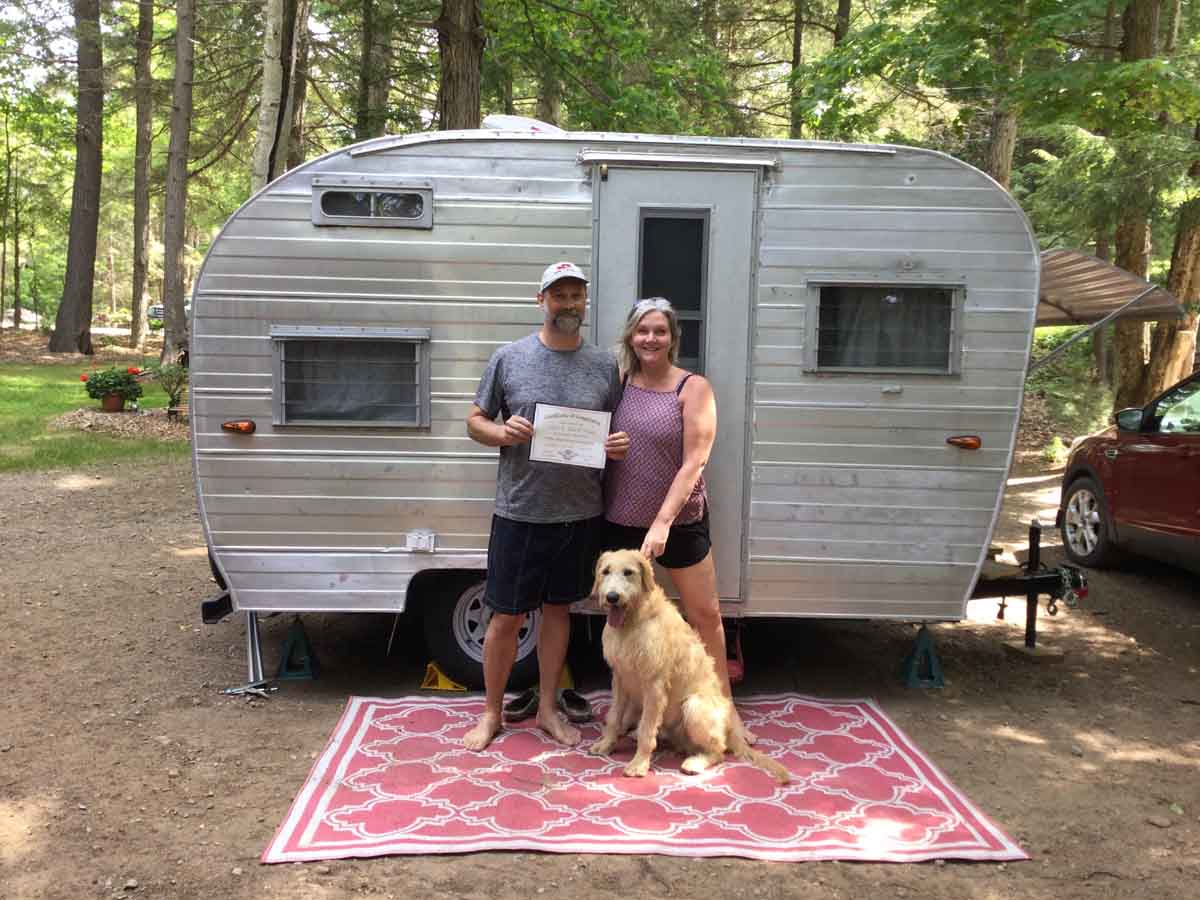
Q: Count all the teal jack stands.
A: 2